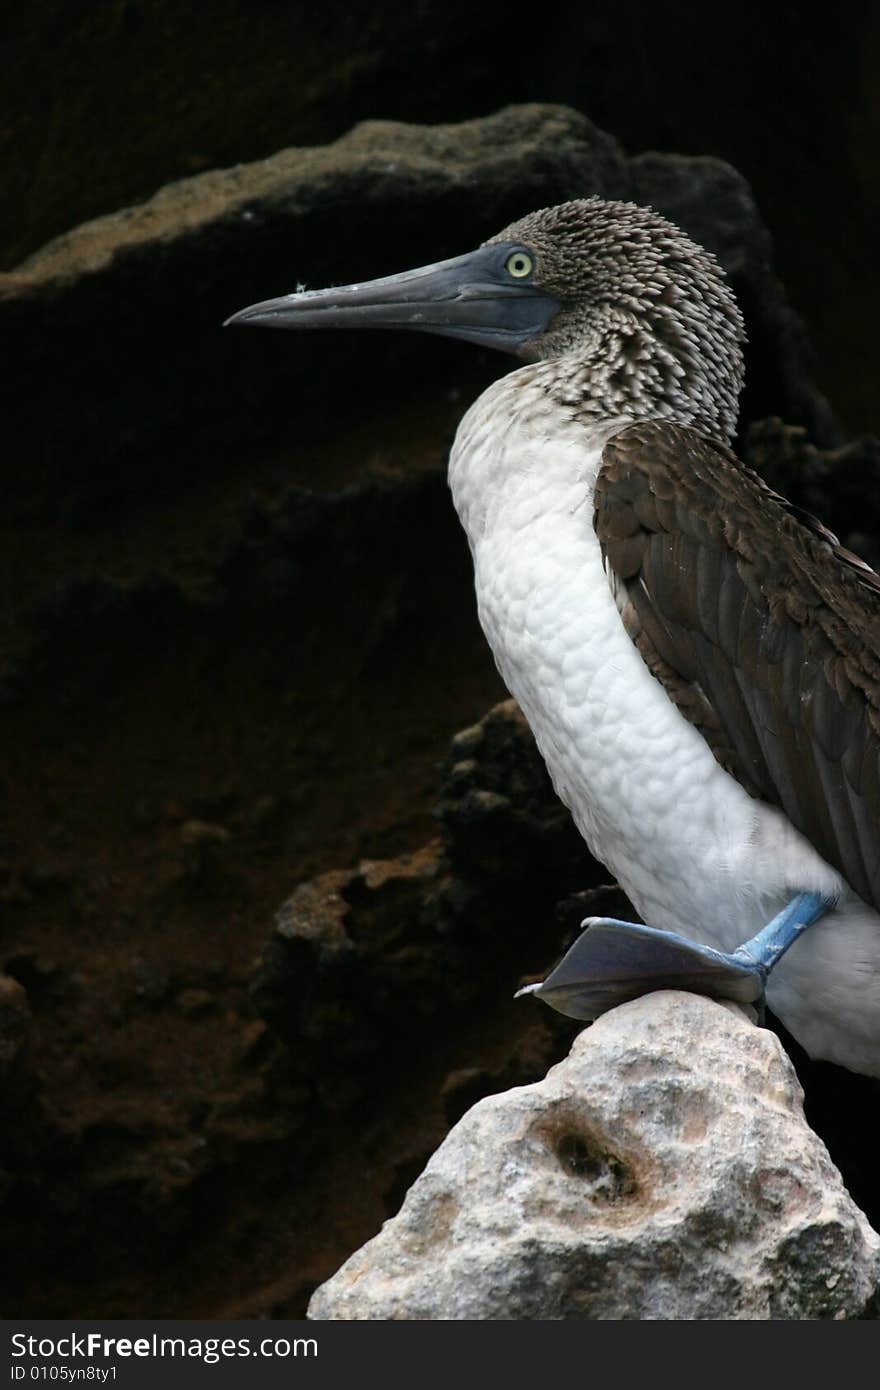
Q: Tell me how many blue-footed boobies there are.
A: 1